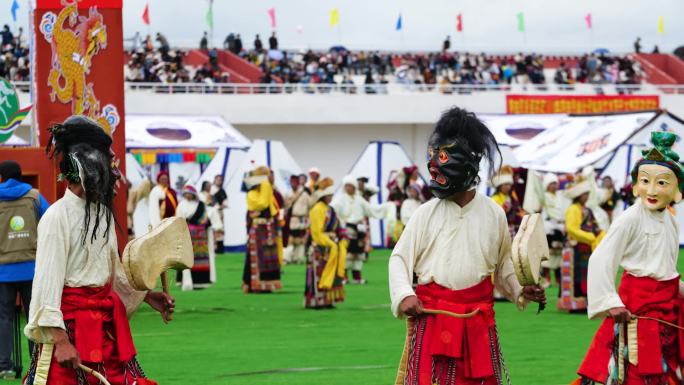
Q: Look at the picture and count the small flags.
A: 10